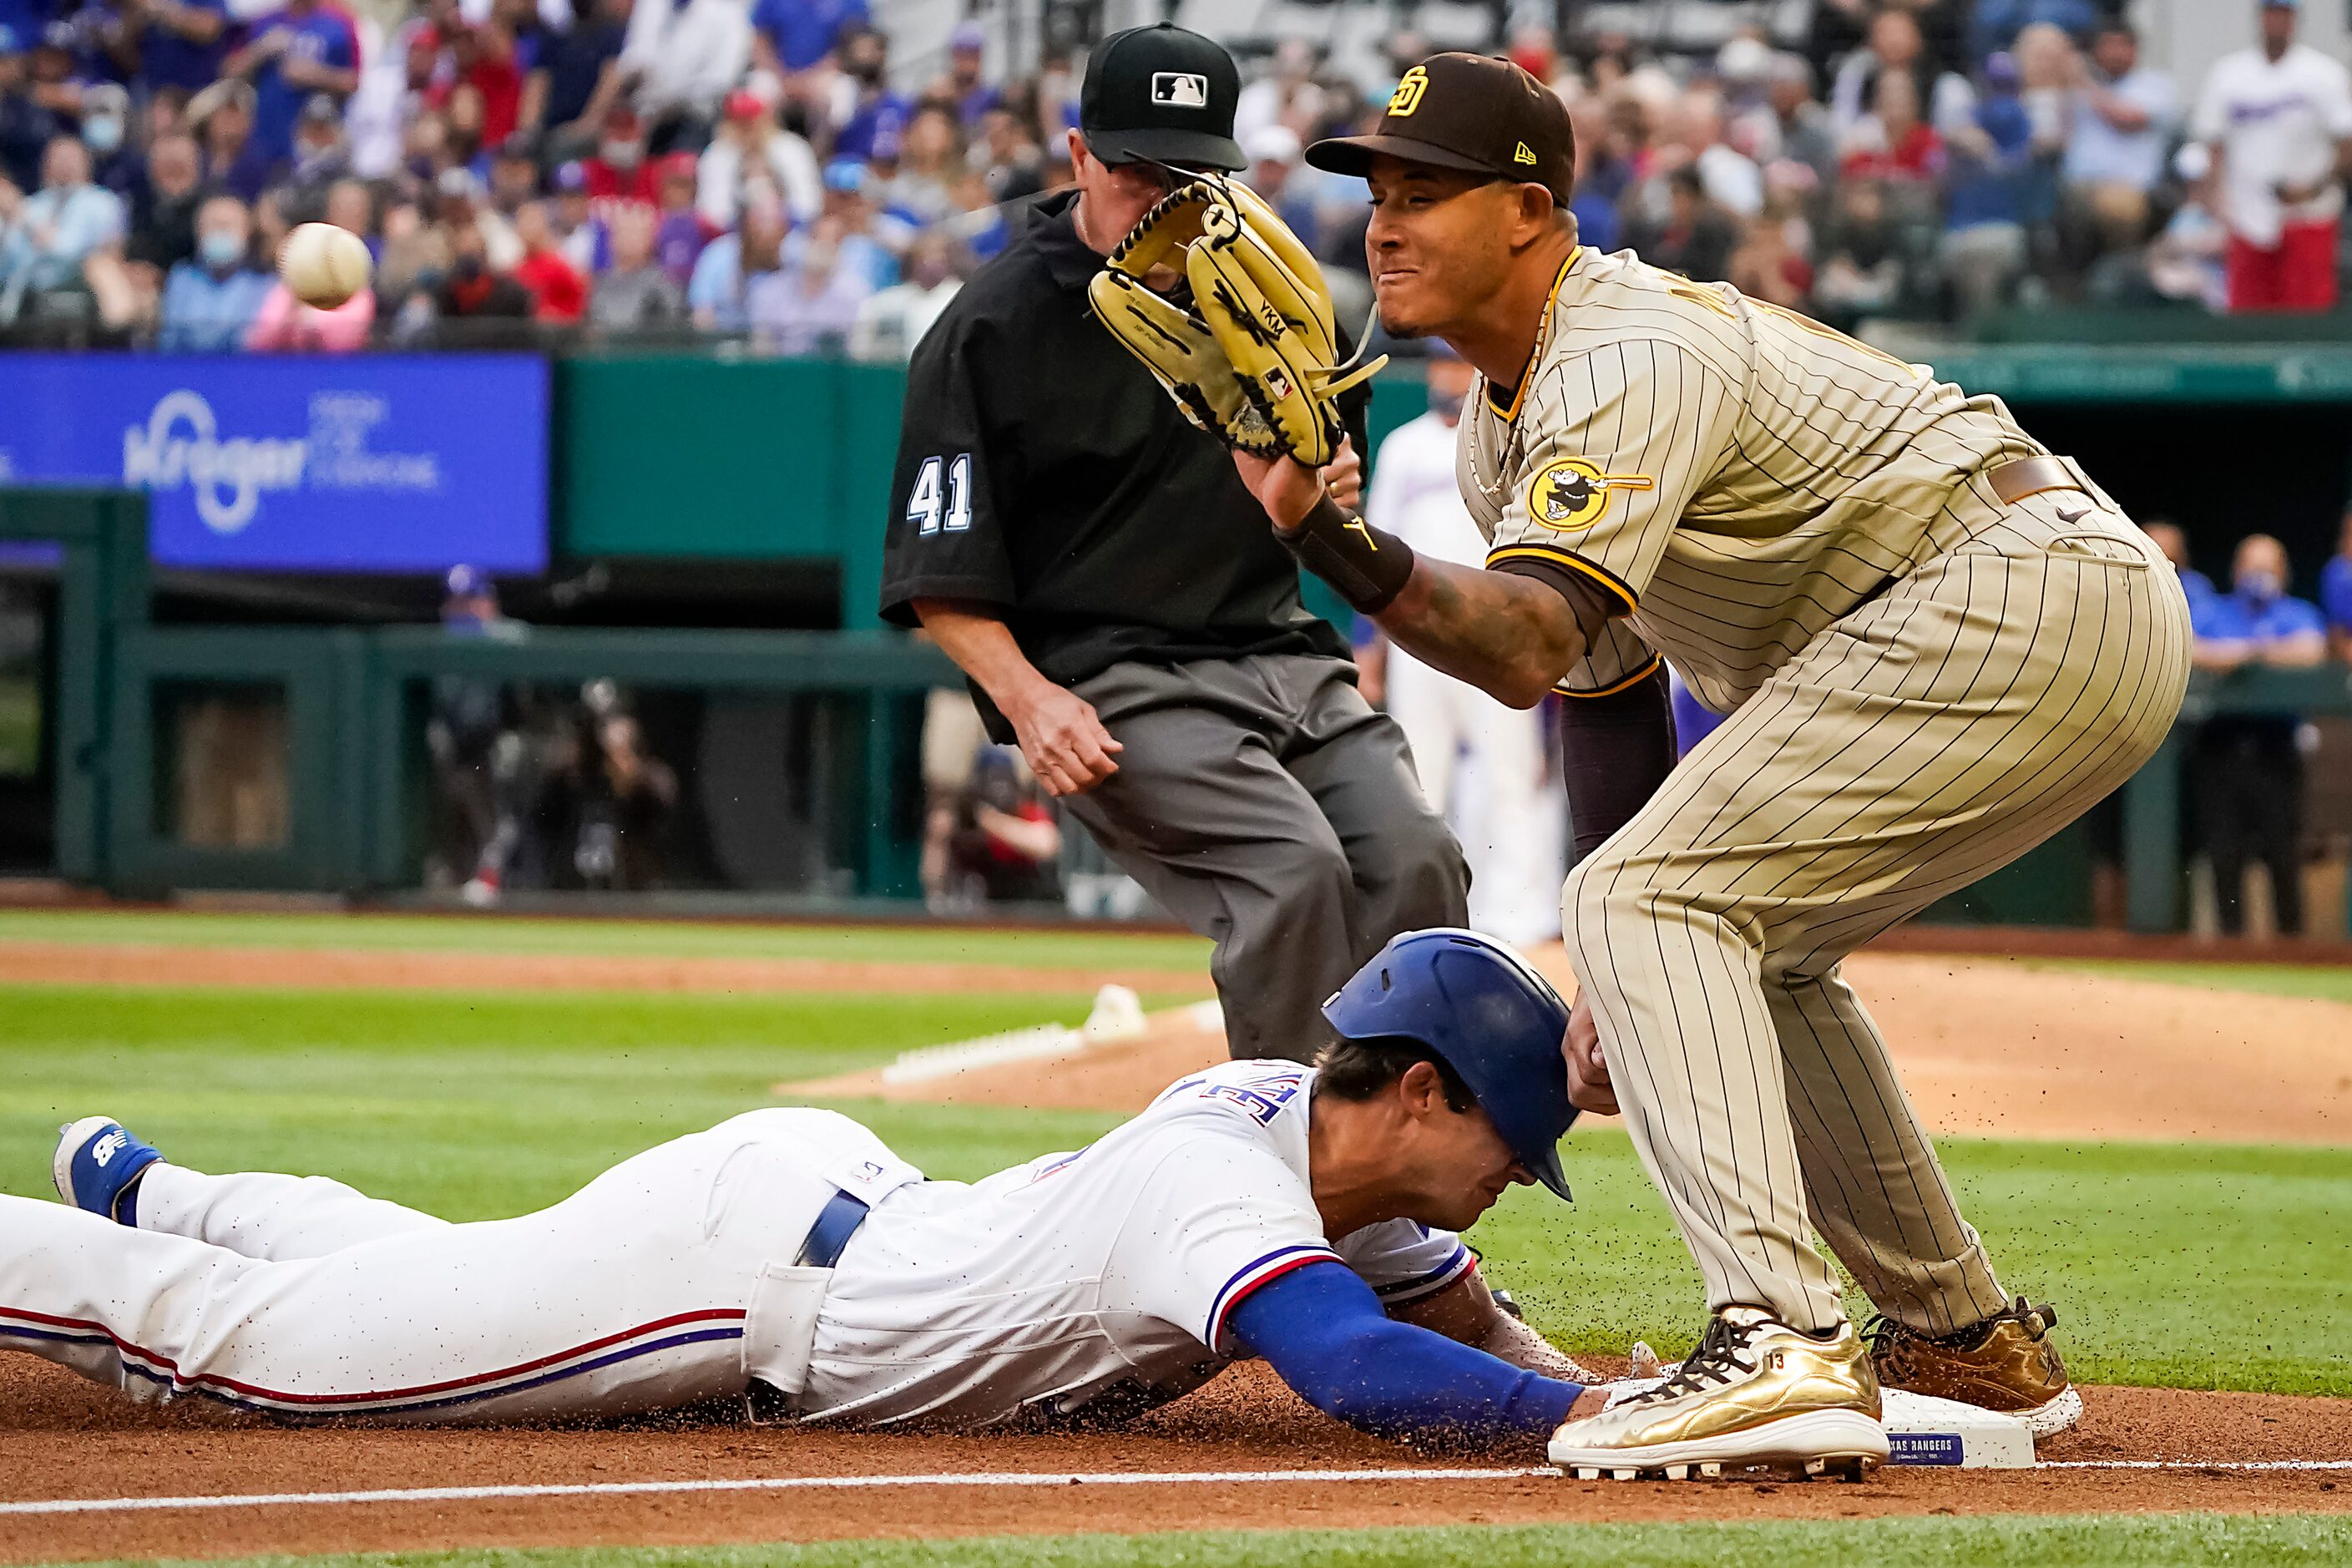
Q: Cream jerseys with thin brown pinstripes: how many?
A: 1